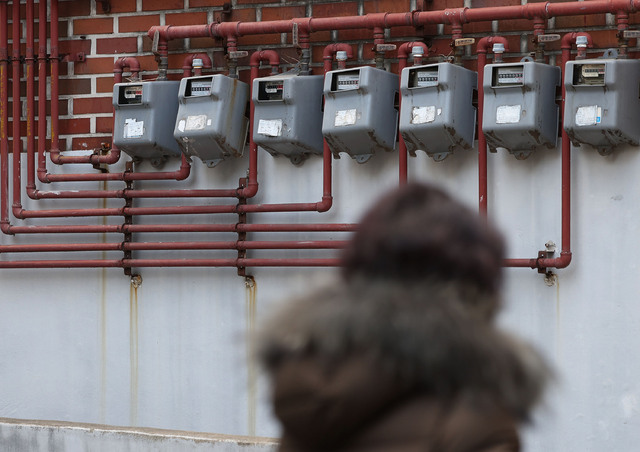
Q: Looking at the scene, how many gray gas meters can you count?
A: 7